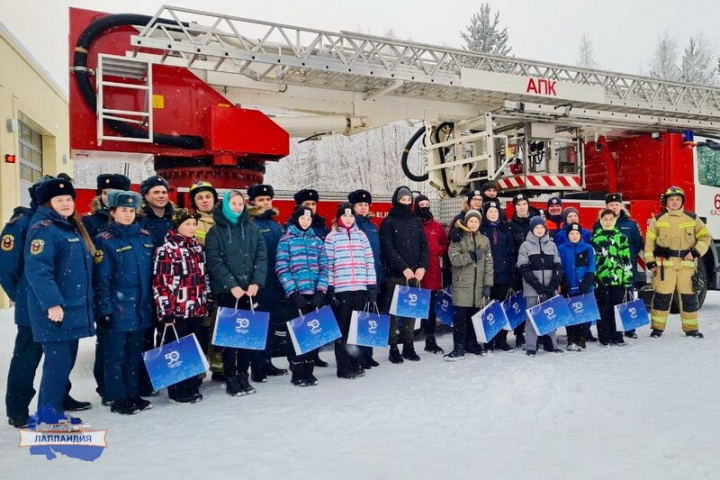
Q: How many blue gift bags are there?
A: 11